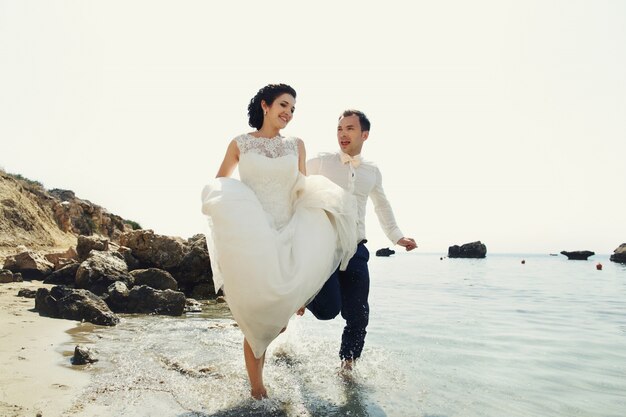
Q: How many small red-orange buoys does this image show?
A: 2